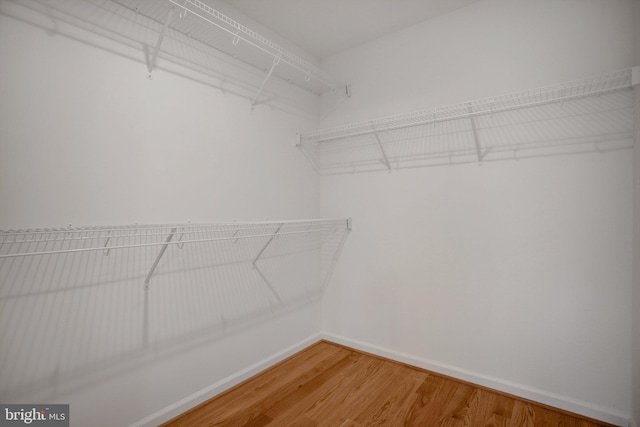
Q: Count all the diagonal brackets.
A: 6